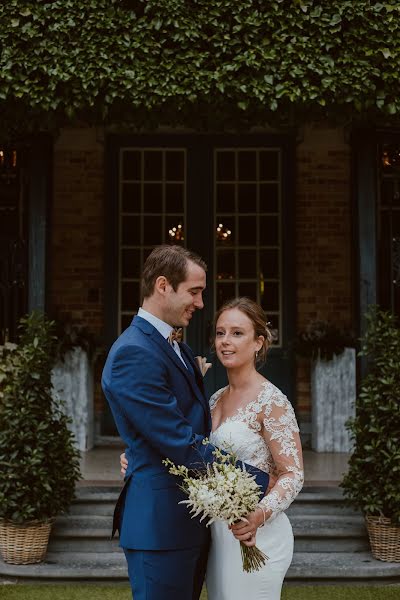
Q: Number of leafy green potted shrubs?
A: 2